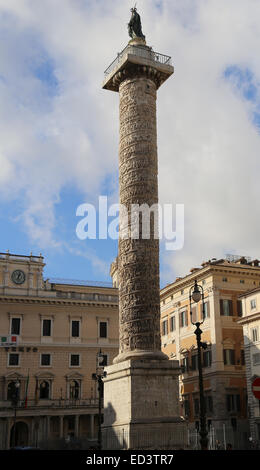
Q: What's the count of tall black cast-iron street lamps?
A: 2